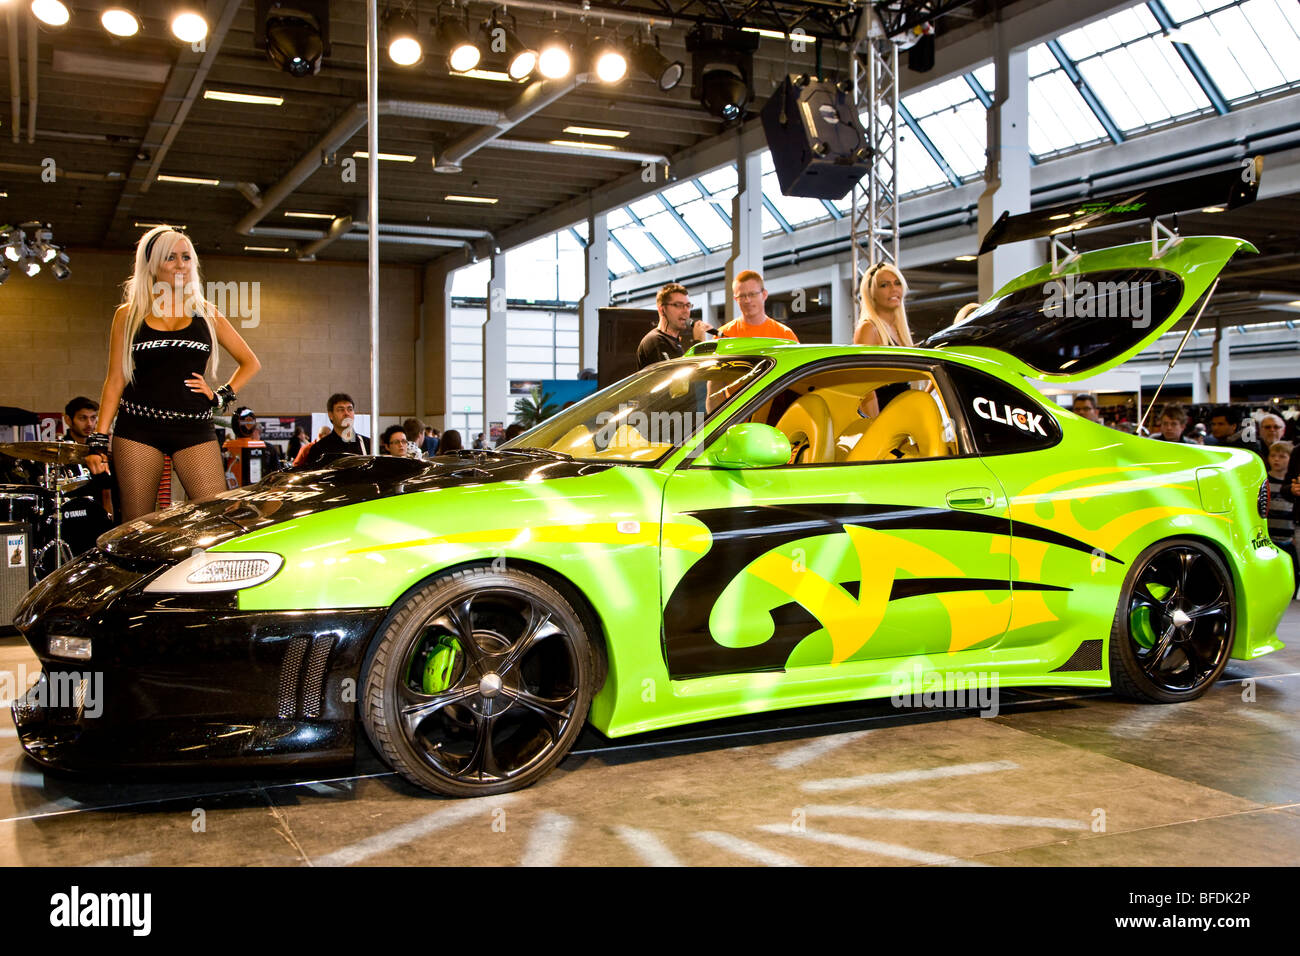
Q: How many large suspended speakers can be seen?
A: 1